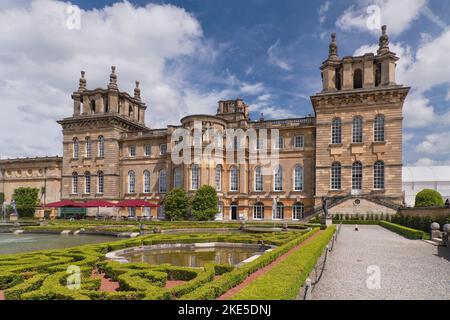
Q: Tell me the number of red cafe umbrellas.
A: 3